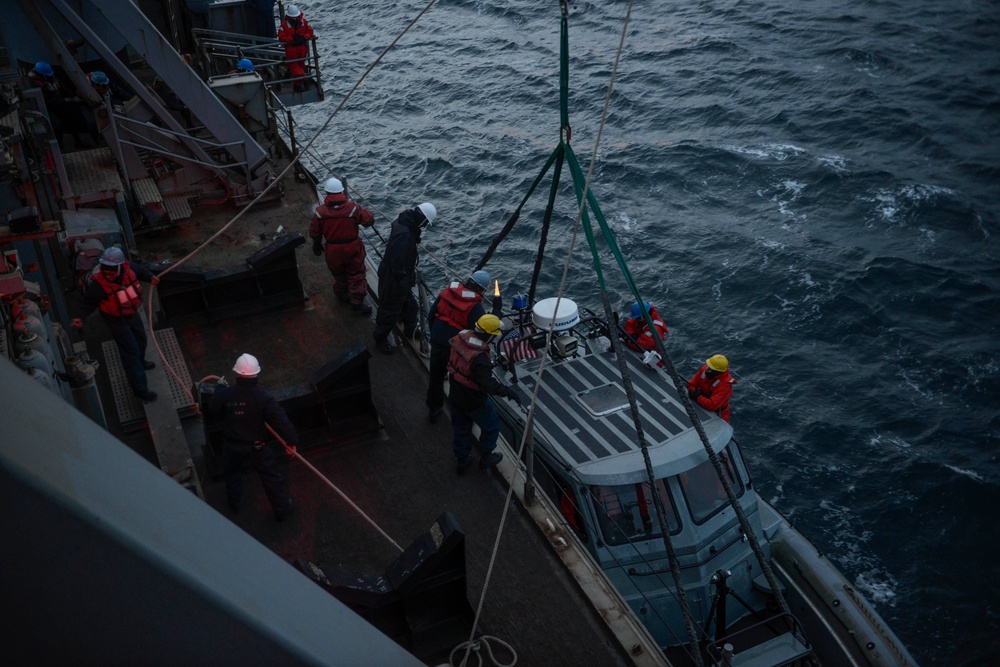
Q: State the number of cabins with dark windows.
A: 1